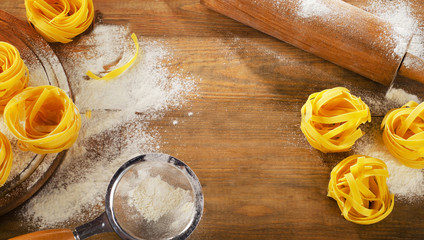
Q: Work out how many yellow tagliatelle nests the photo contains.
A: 7